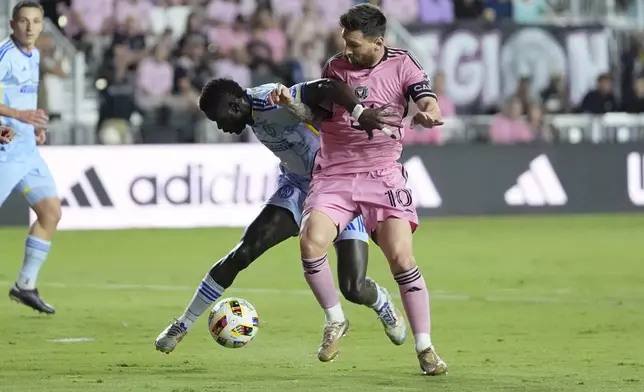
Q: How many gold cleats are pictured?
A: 2